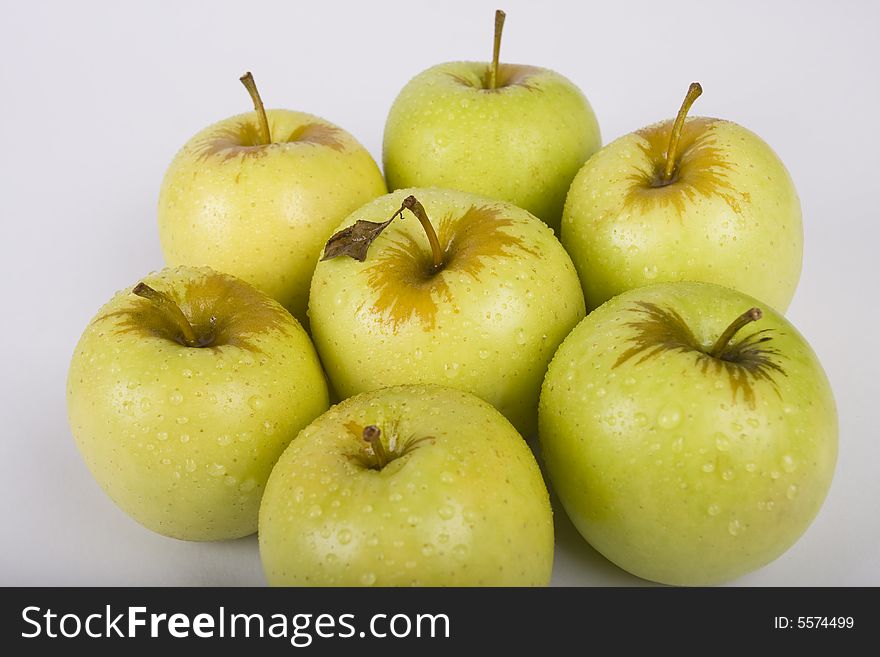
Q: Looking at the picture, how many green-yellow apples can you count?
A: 7